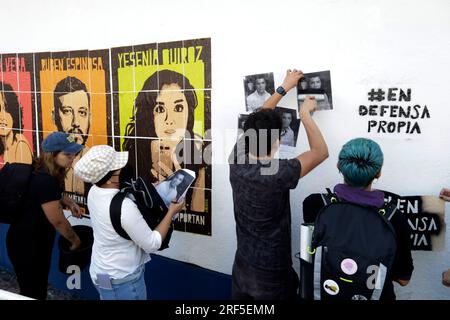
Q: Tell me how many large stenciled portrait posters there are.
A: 3